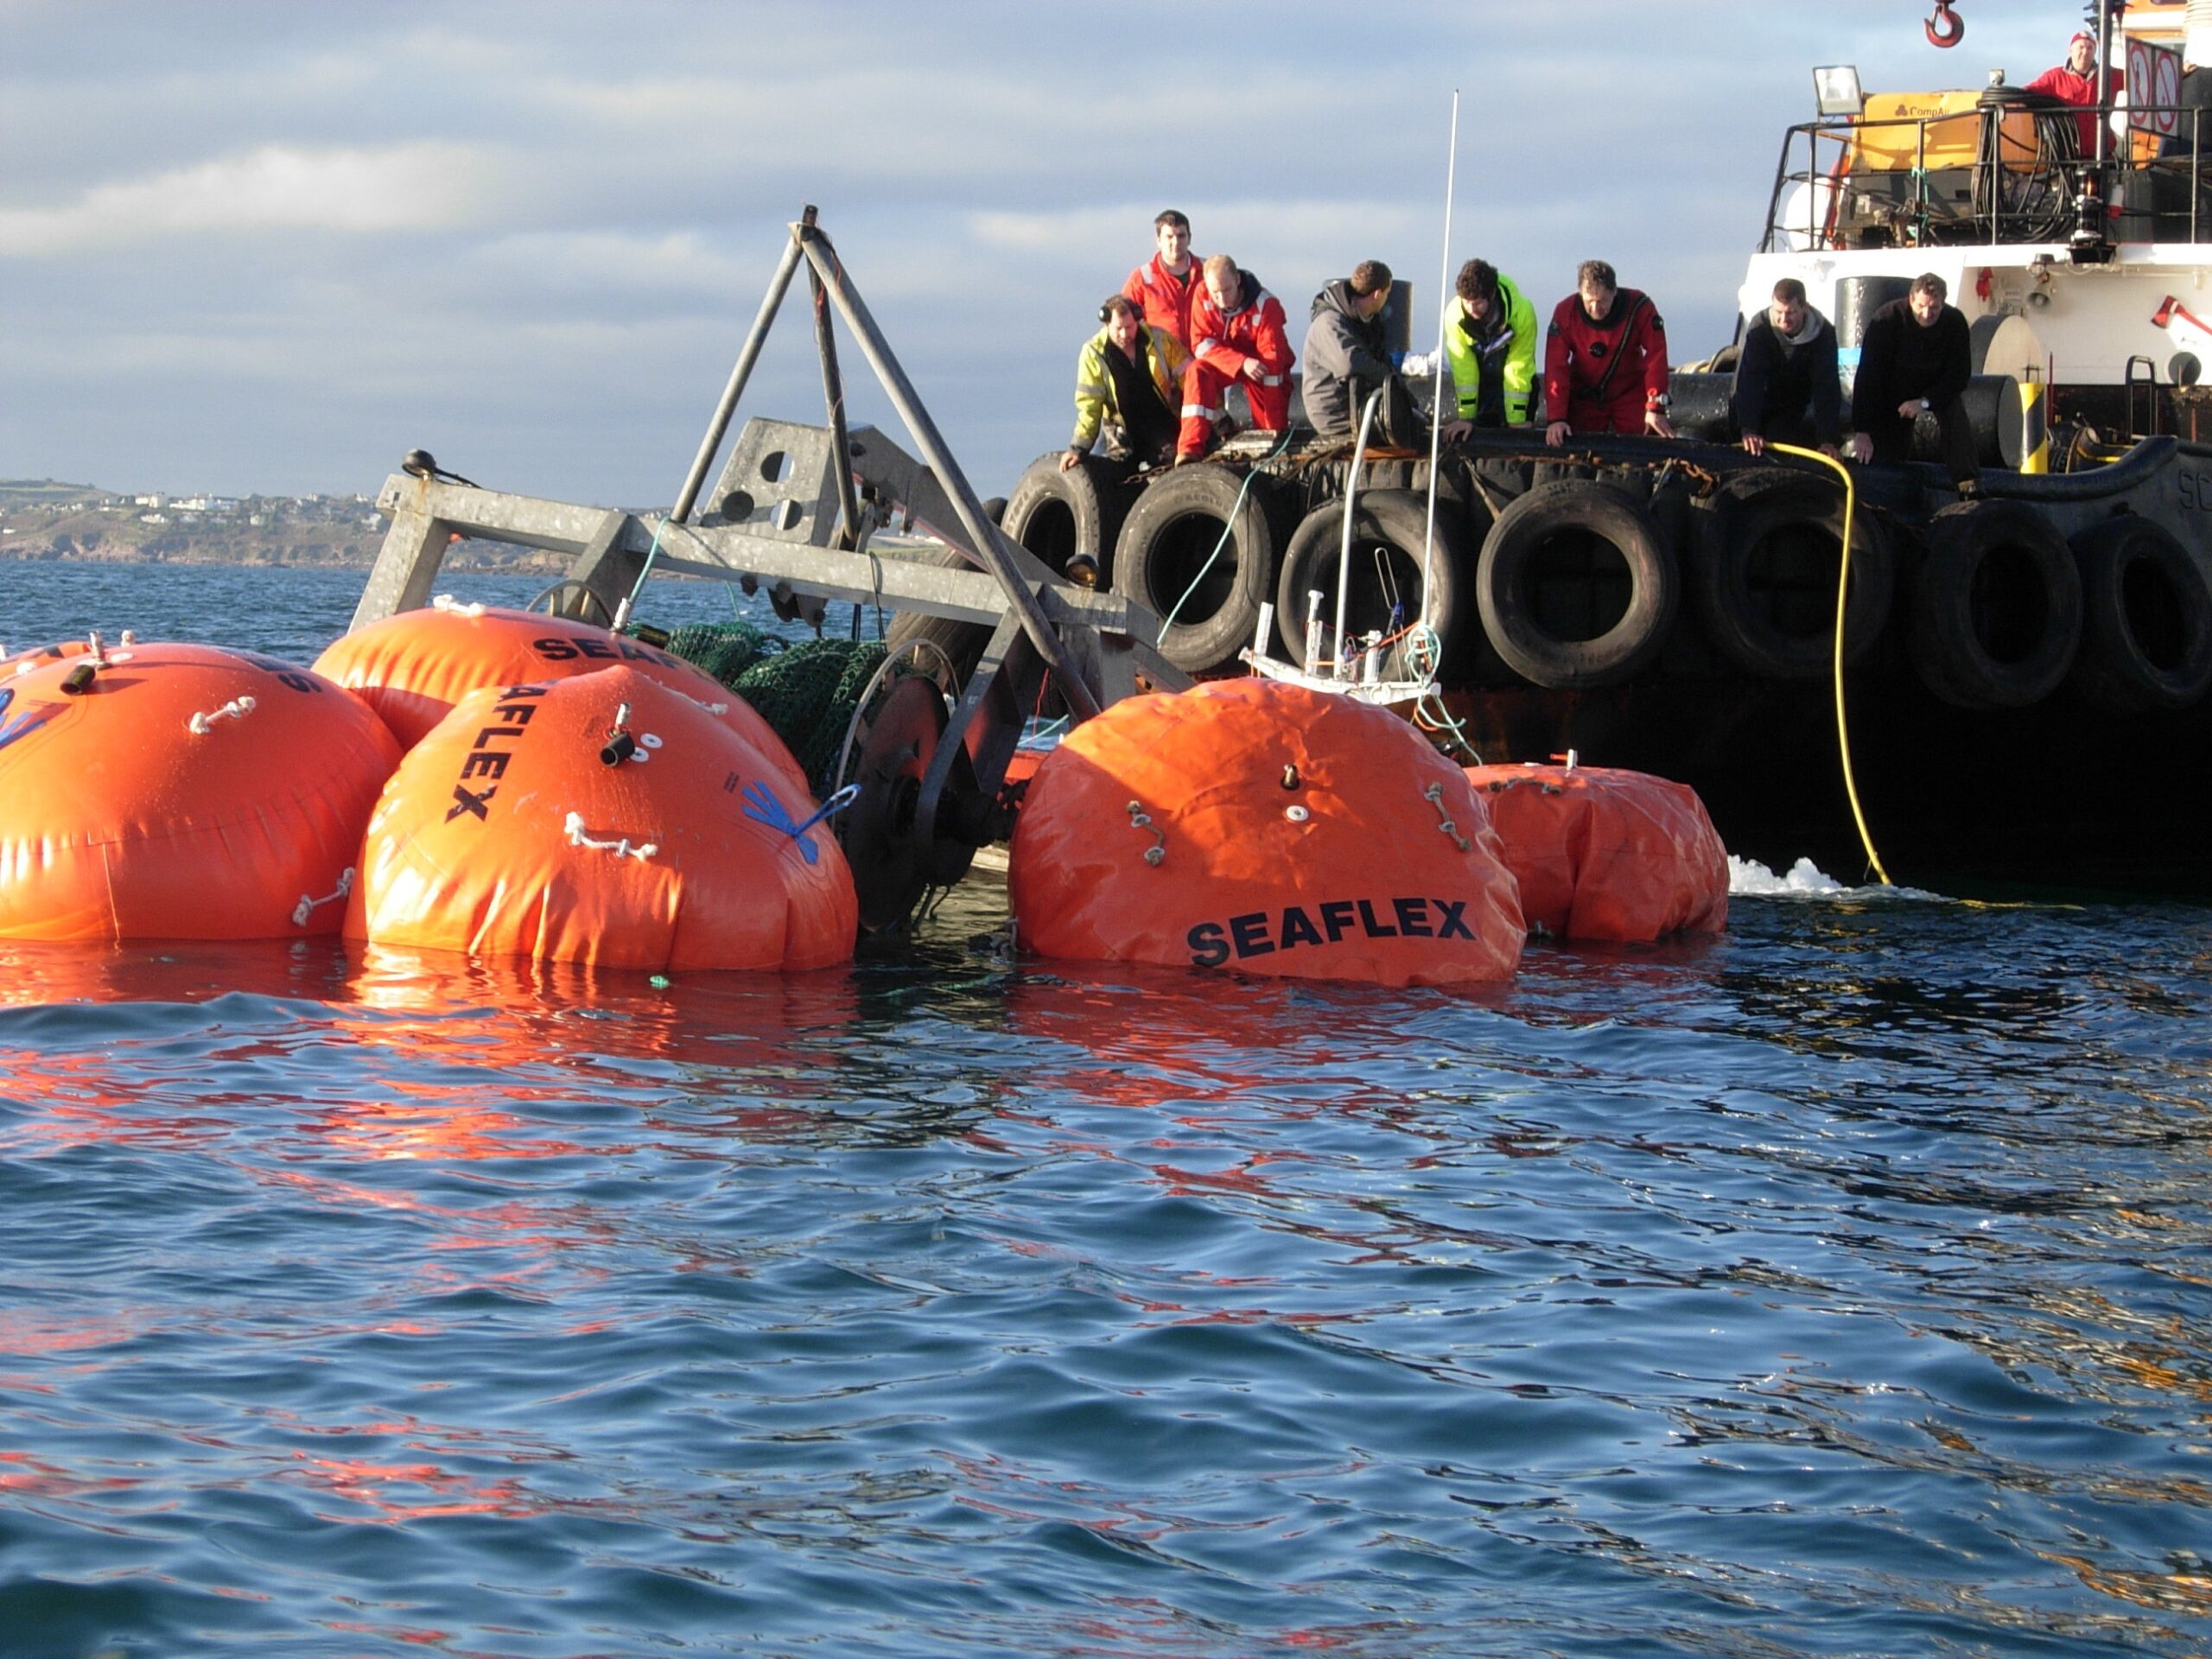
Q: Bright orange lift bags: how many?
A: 6